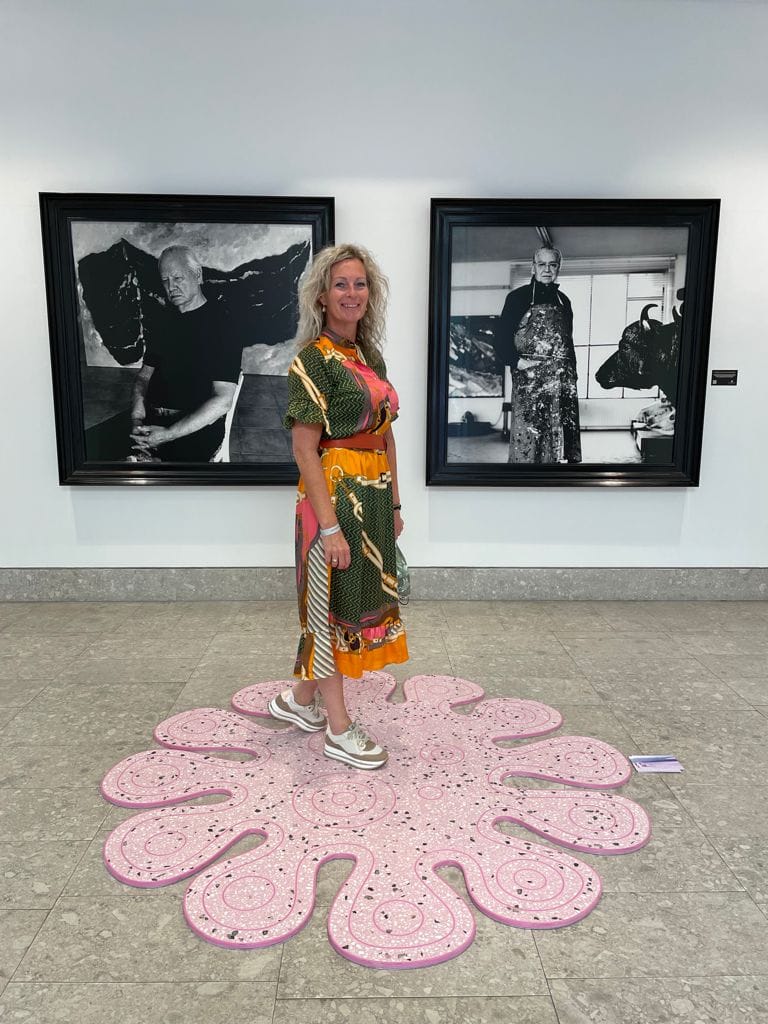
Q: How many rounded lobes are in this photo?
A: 12